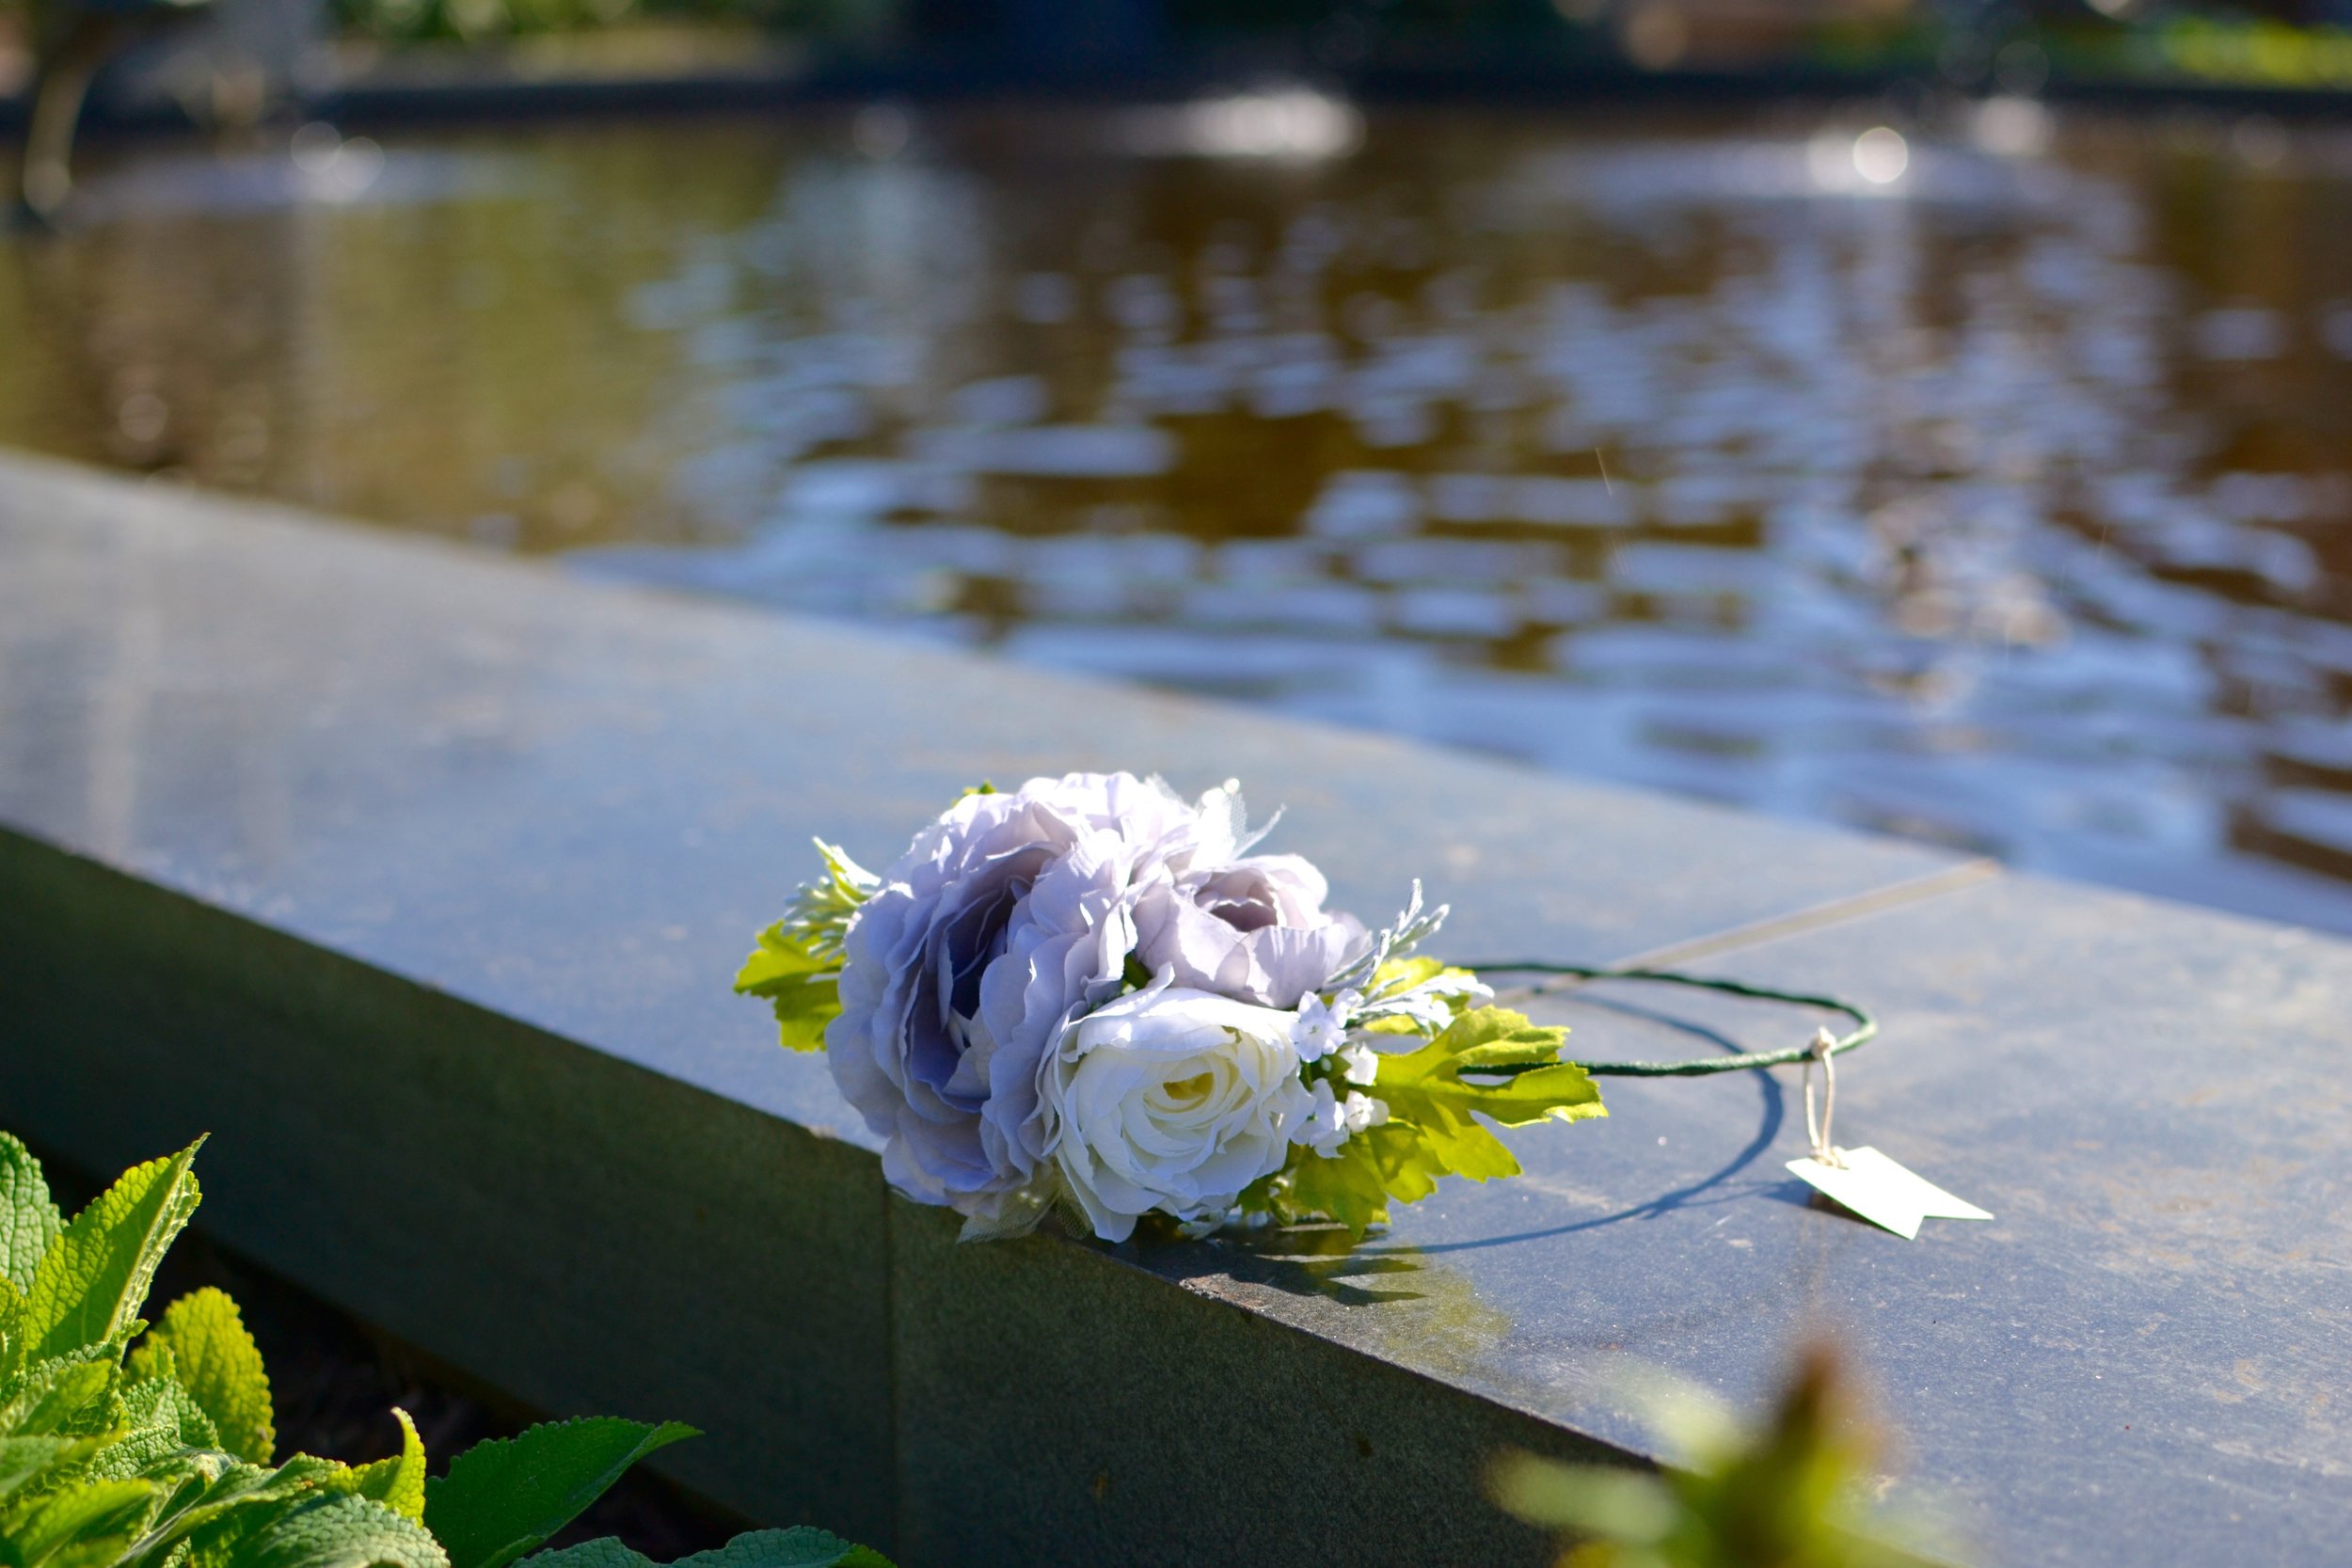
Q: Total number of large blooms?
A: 3